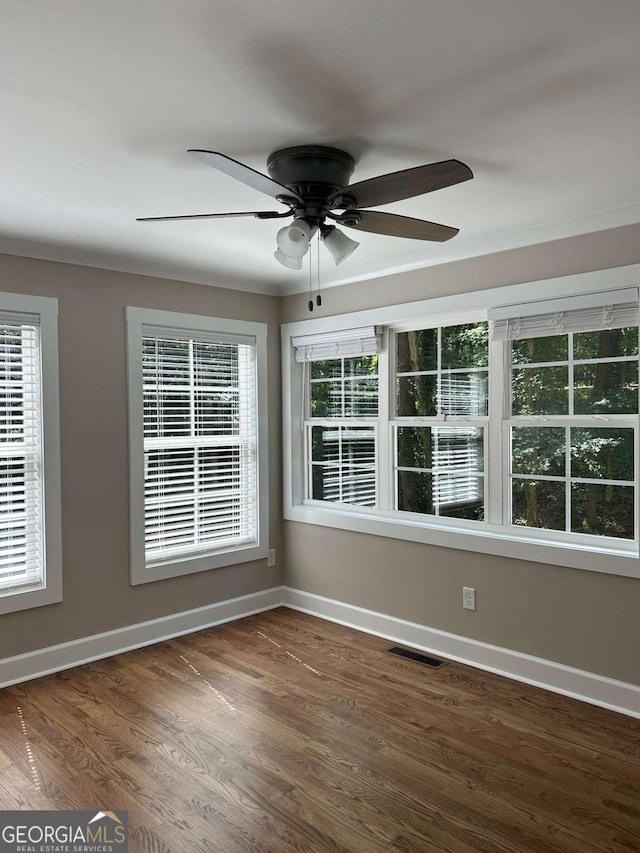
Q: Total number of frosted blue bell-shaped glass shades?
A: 0